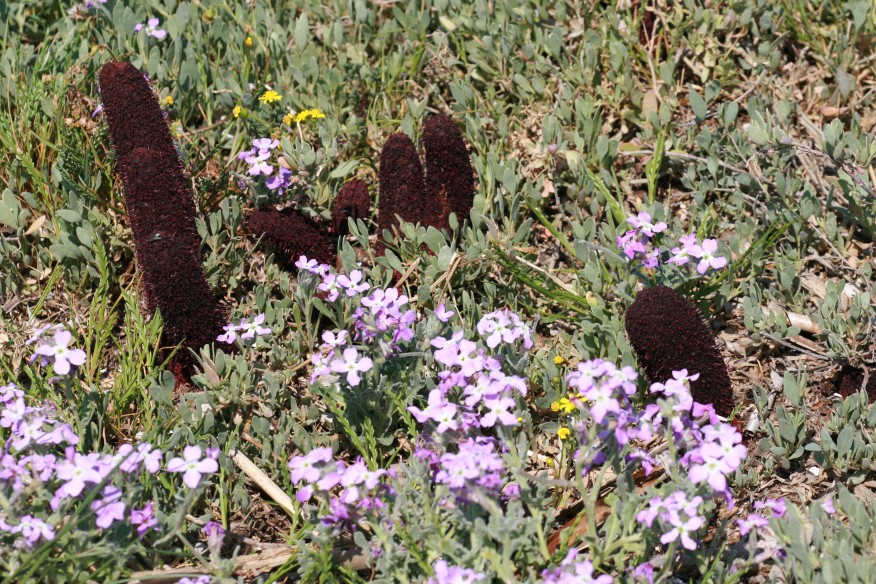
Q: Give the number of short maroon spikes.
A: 5